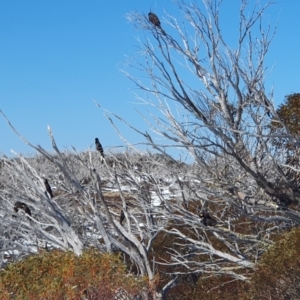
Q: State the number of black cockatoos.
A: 6